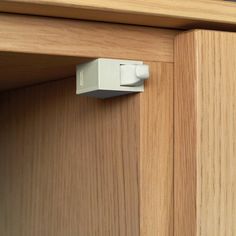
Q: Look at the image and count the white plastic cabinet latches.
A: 1